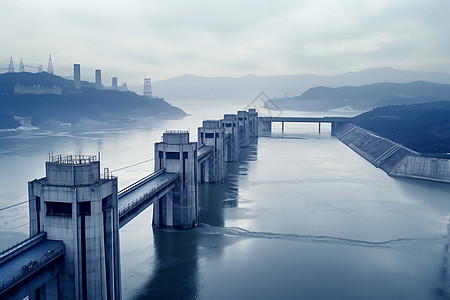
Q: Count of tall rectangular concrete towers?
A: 6